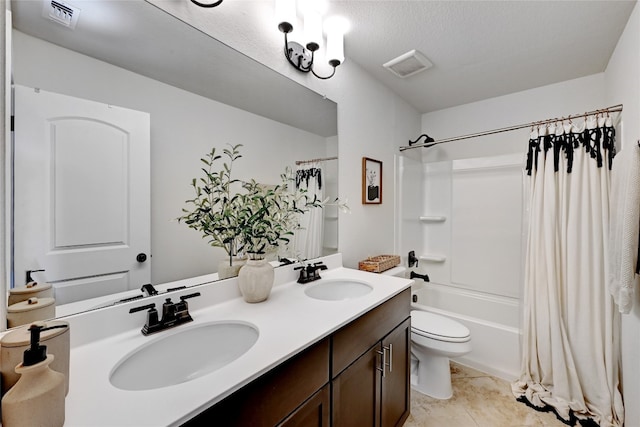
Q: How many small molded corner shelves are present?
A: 2